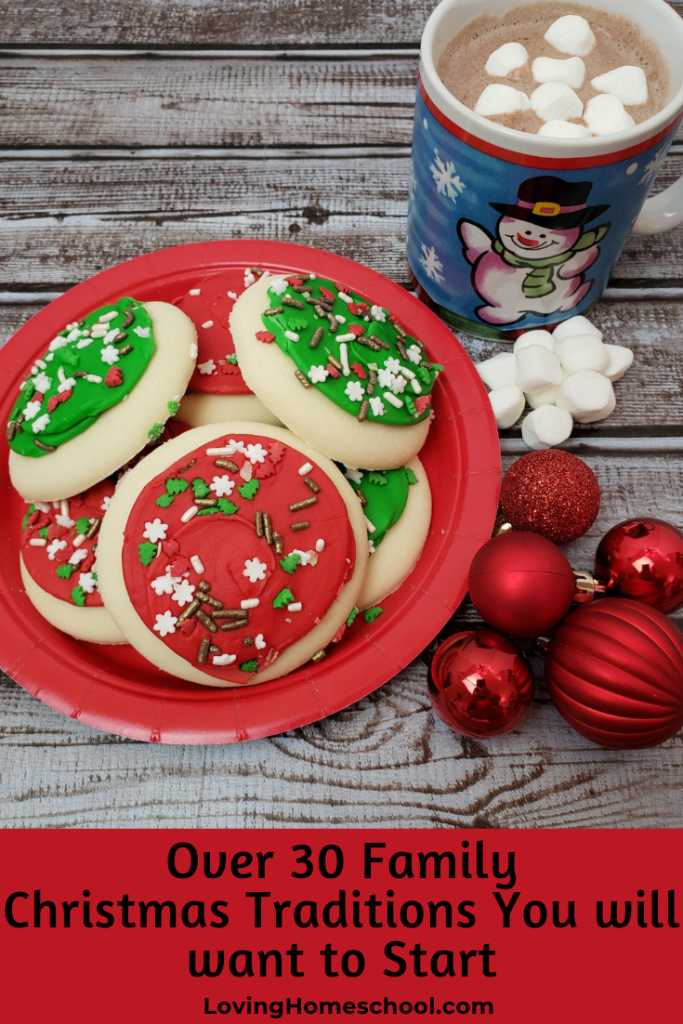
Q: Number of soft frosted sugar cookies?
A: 6